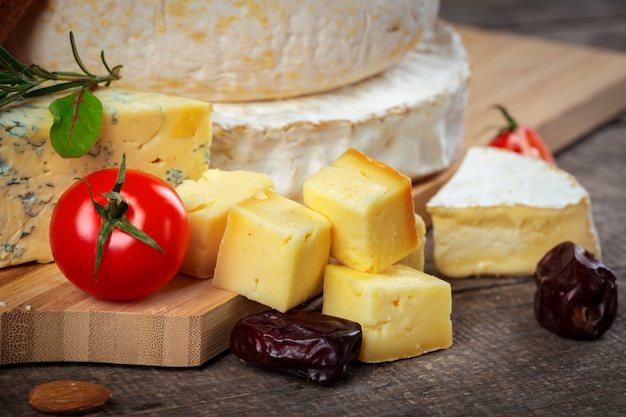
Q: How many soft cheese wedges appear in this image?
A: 1